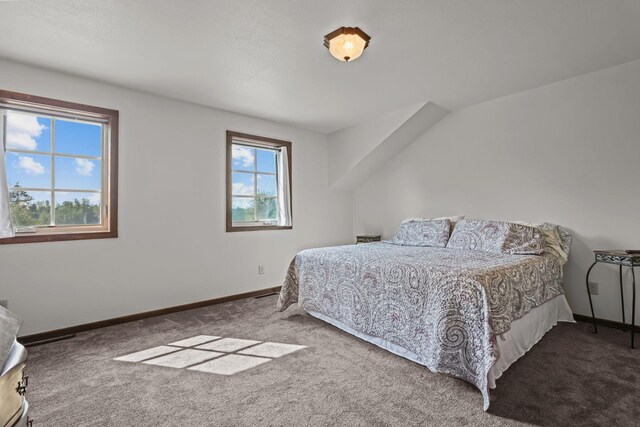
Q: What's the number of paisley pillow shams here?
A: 2